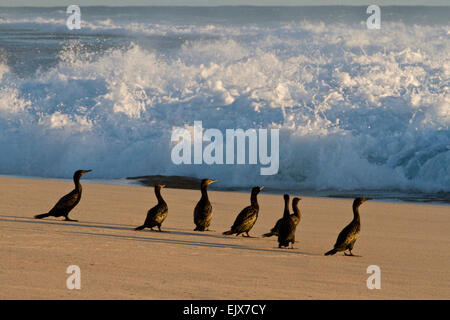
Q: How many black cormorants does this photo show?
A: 7